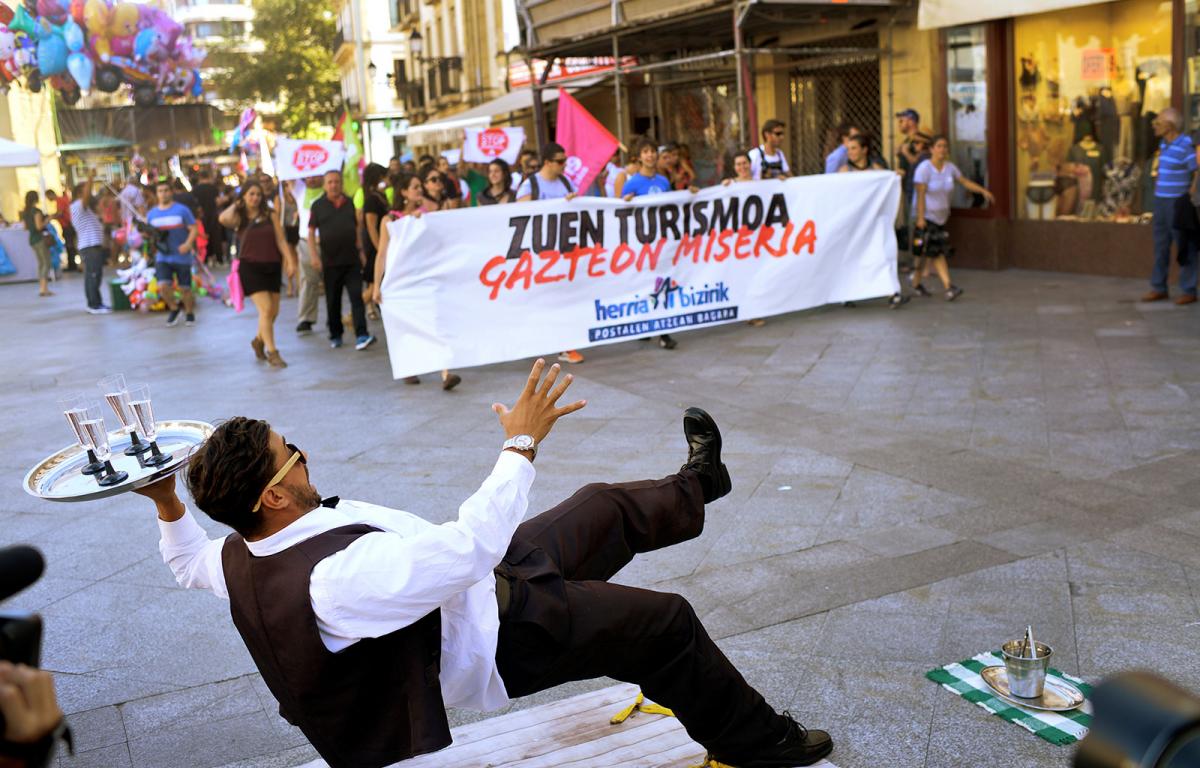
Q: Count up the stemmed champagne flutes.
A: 4